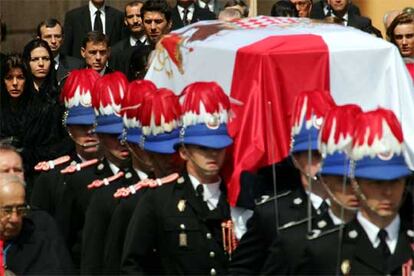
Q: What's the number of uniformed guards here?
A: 8